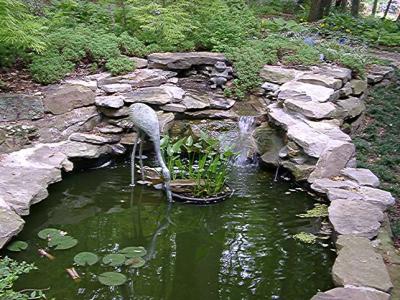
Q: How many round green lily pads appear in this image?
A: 8